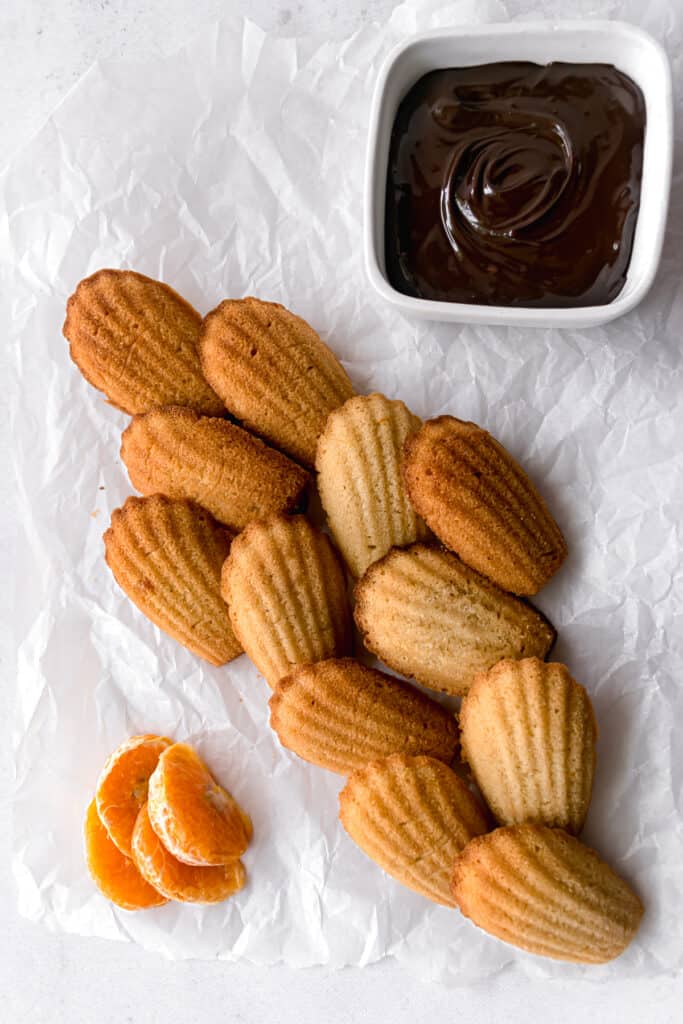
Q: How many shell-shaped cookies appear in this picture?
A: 12